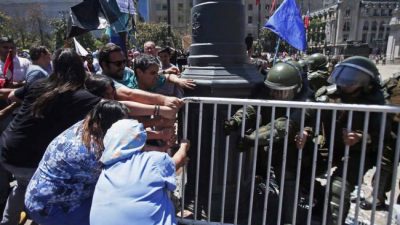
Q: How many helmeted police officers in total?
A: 3